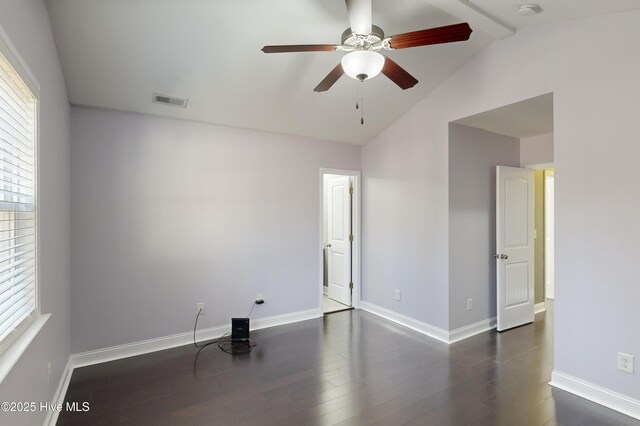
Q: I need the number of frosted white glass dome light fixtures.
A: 1